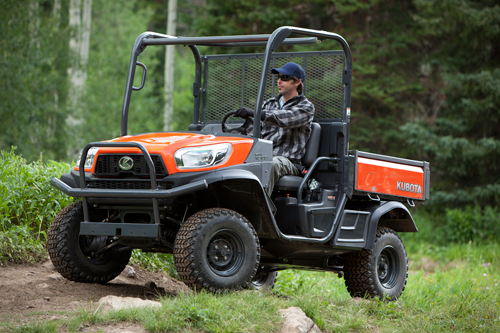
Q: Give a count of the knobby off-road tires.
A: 4